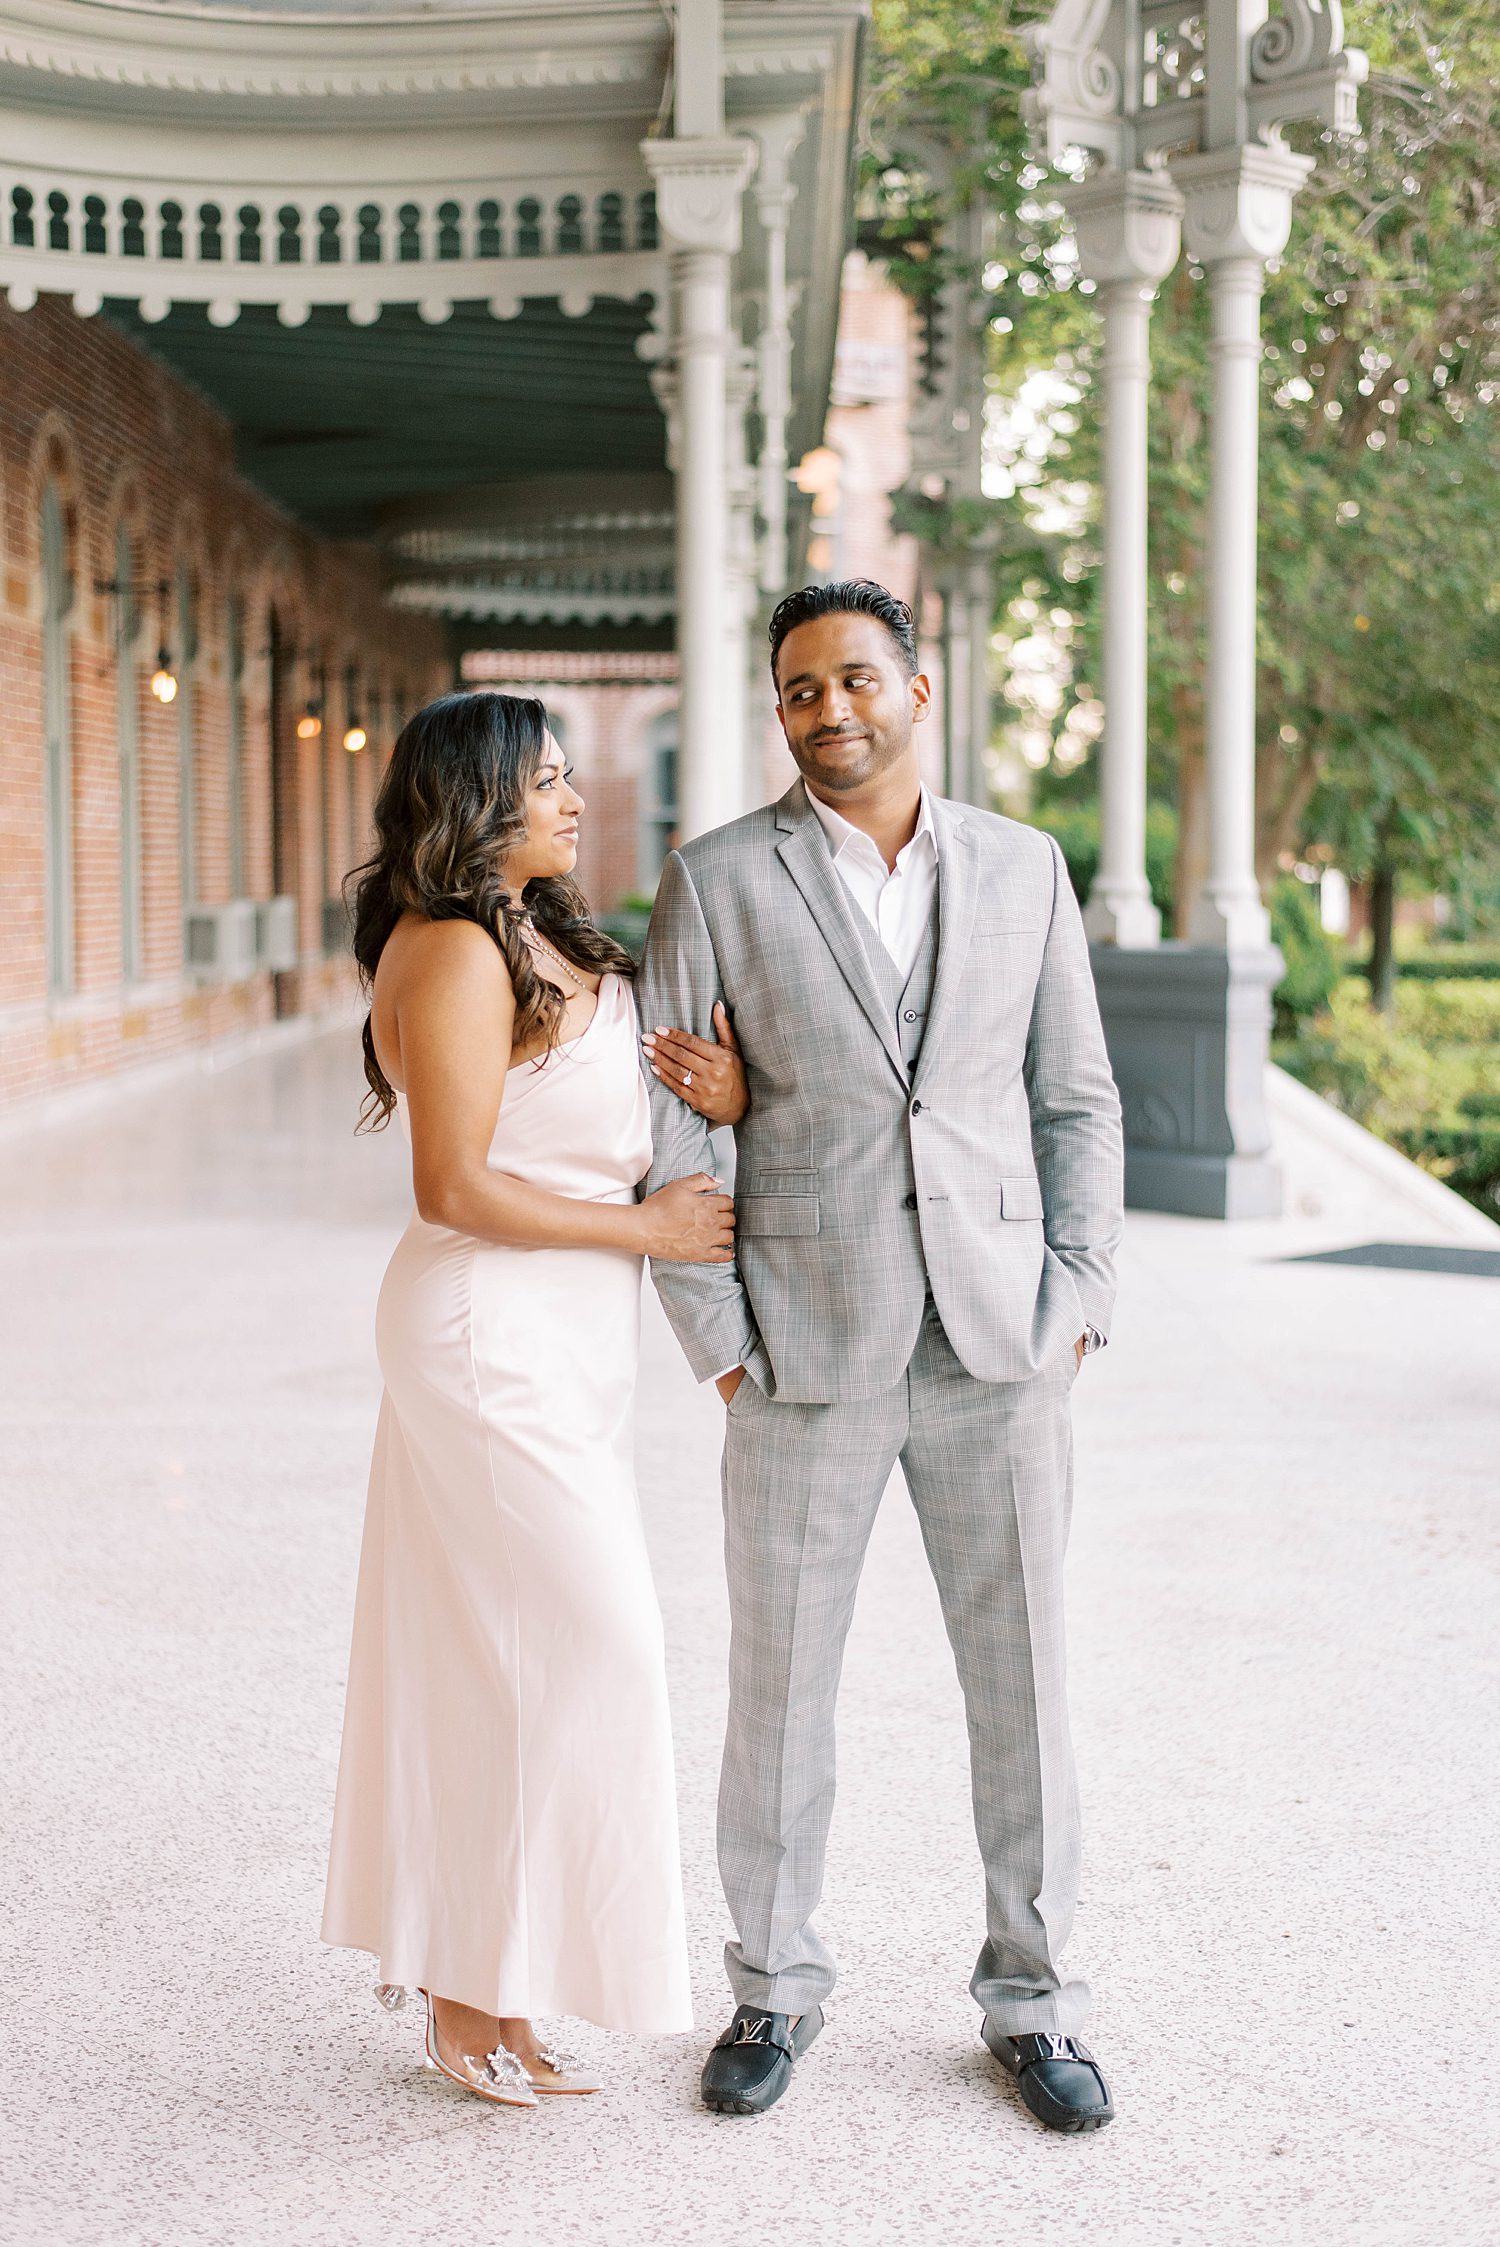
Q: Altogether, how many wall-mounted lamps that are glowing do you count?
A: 3